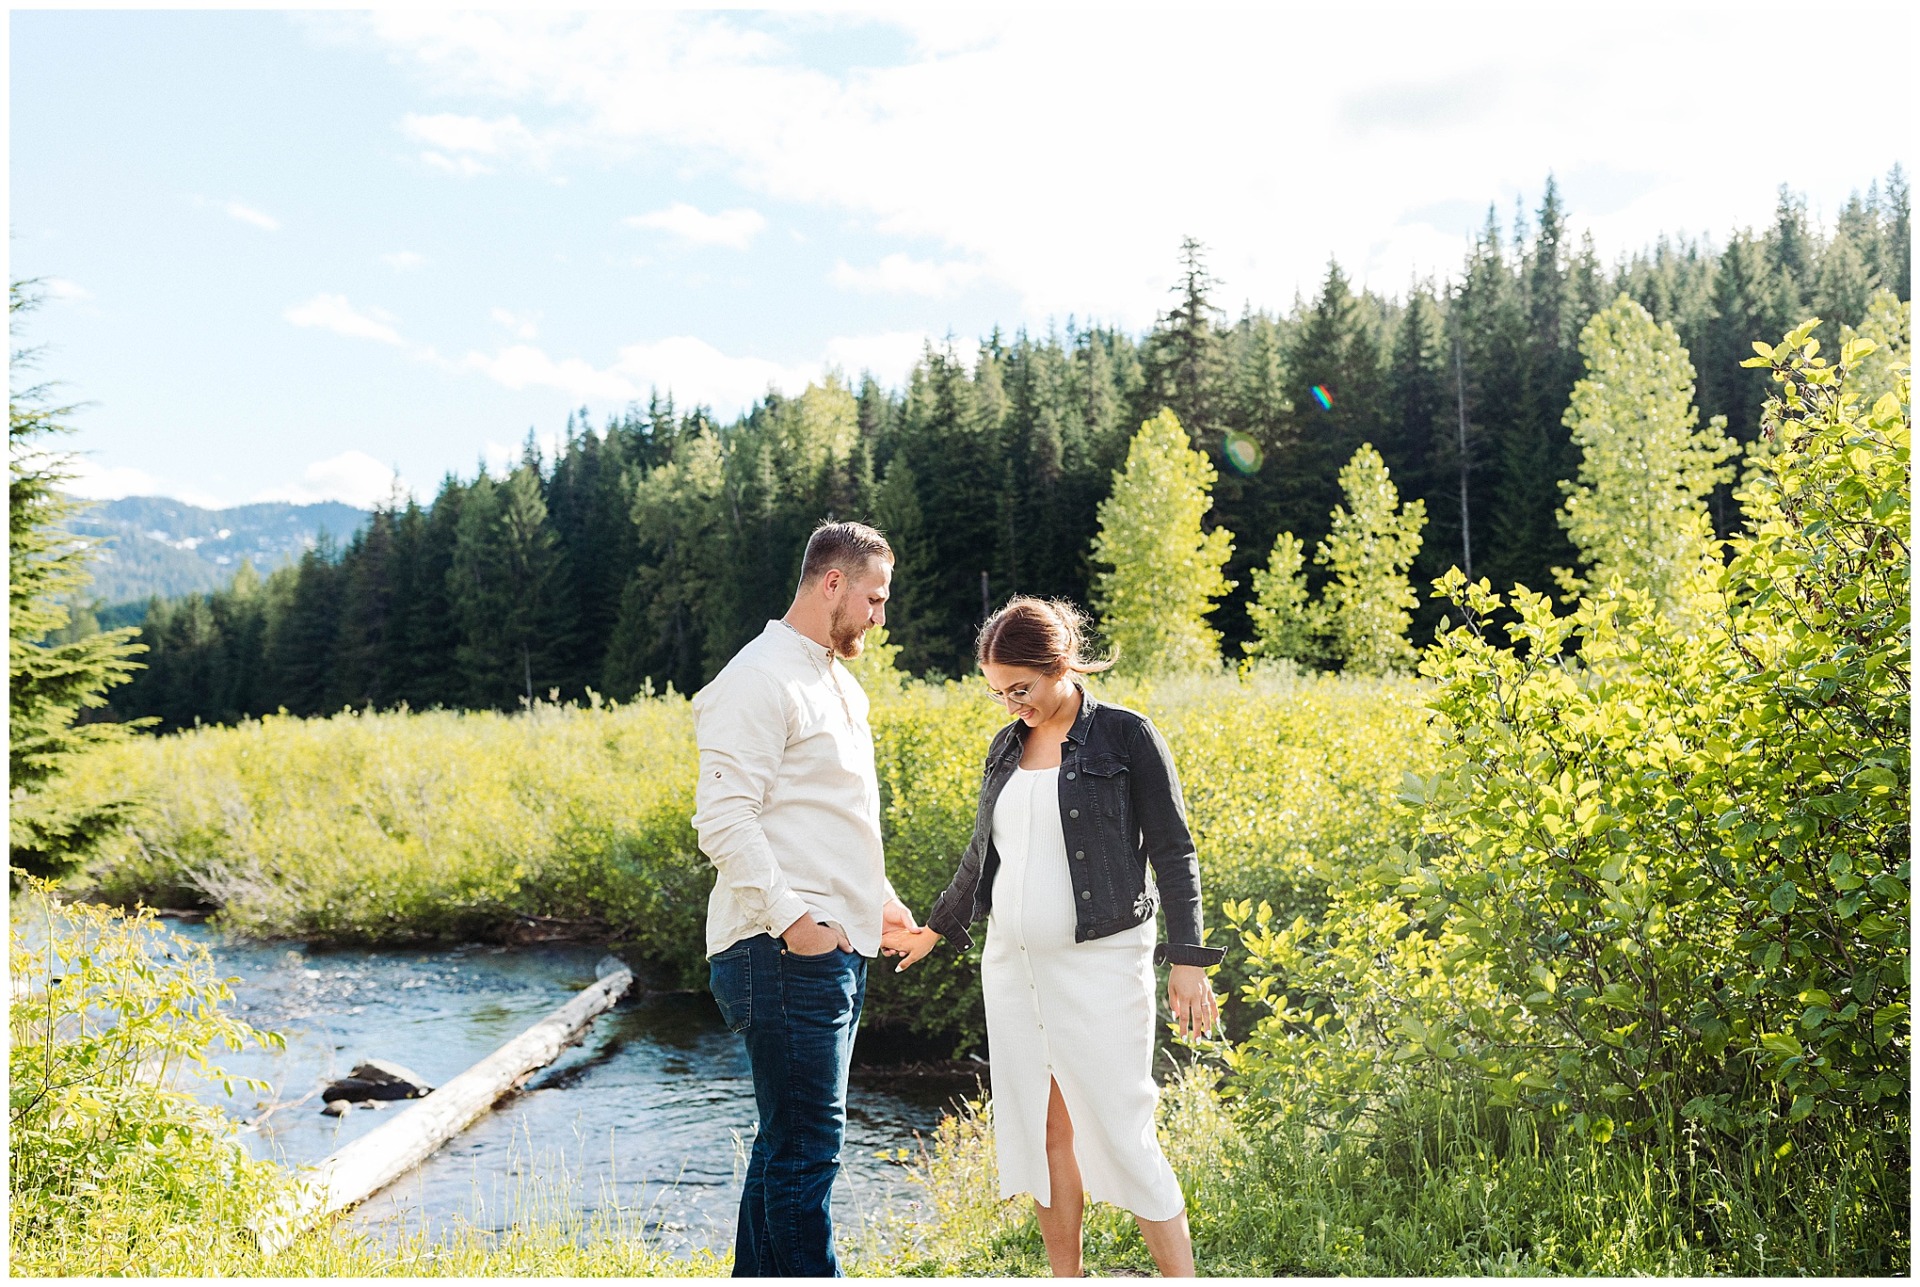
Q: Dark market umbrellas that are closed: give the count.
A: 0